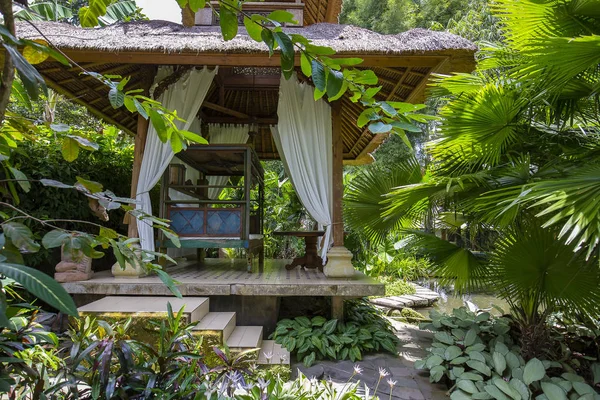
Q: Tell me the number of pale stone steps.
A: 4